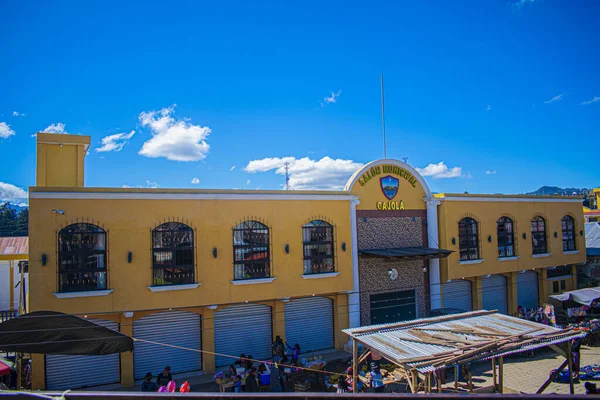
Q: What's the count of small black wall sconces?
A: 10